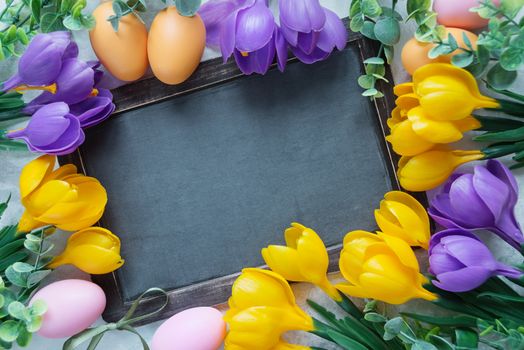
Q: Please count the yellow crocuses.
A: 10